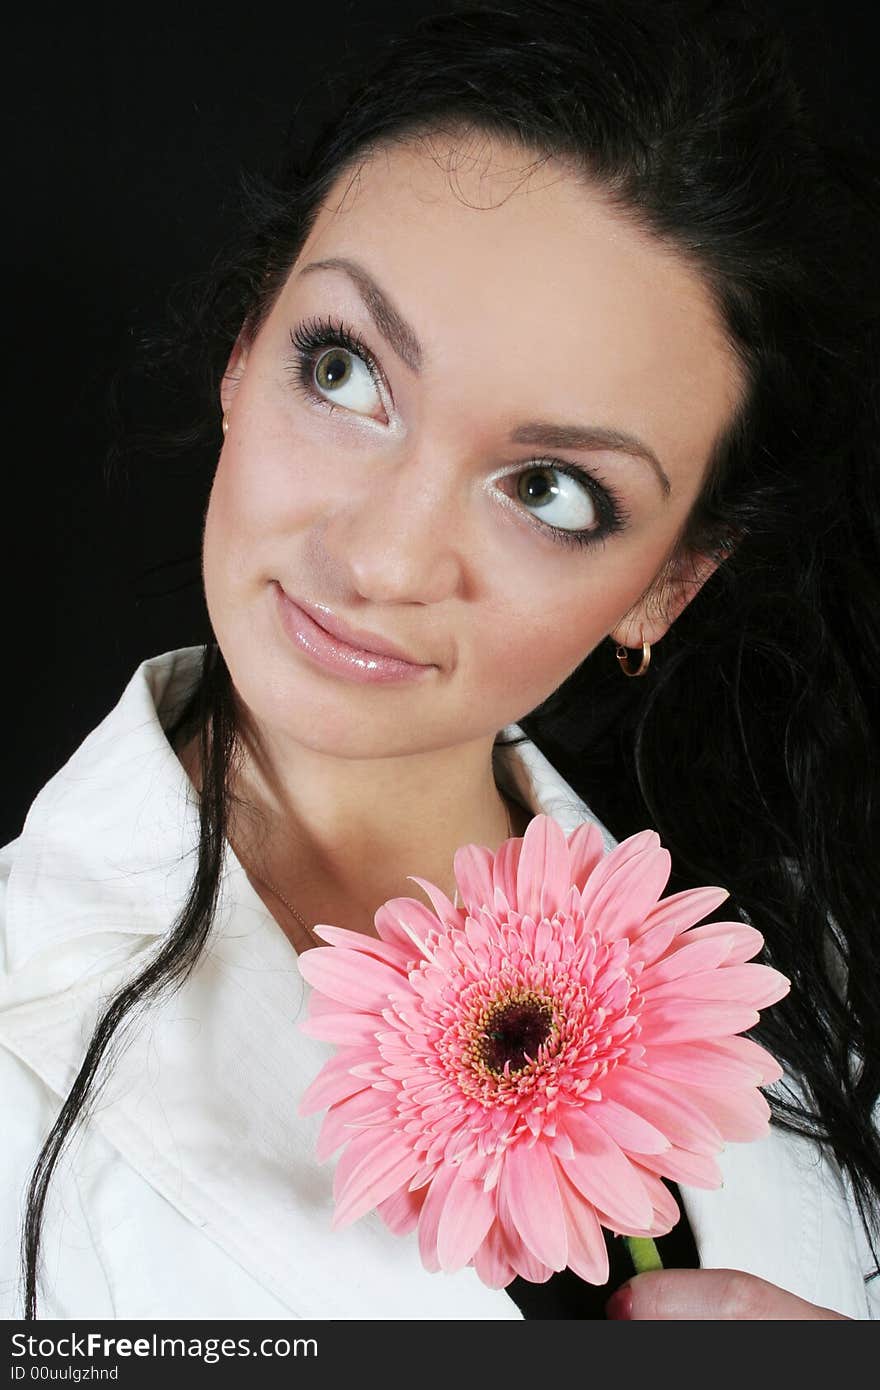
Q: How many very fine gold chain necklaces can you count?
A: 1